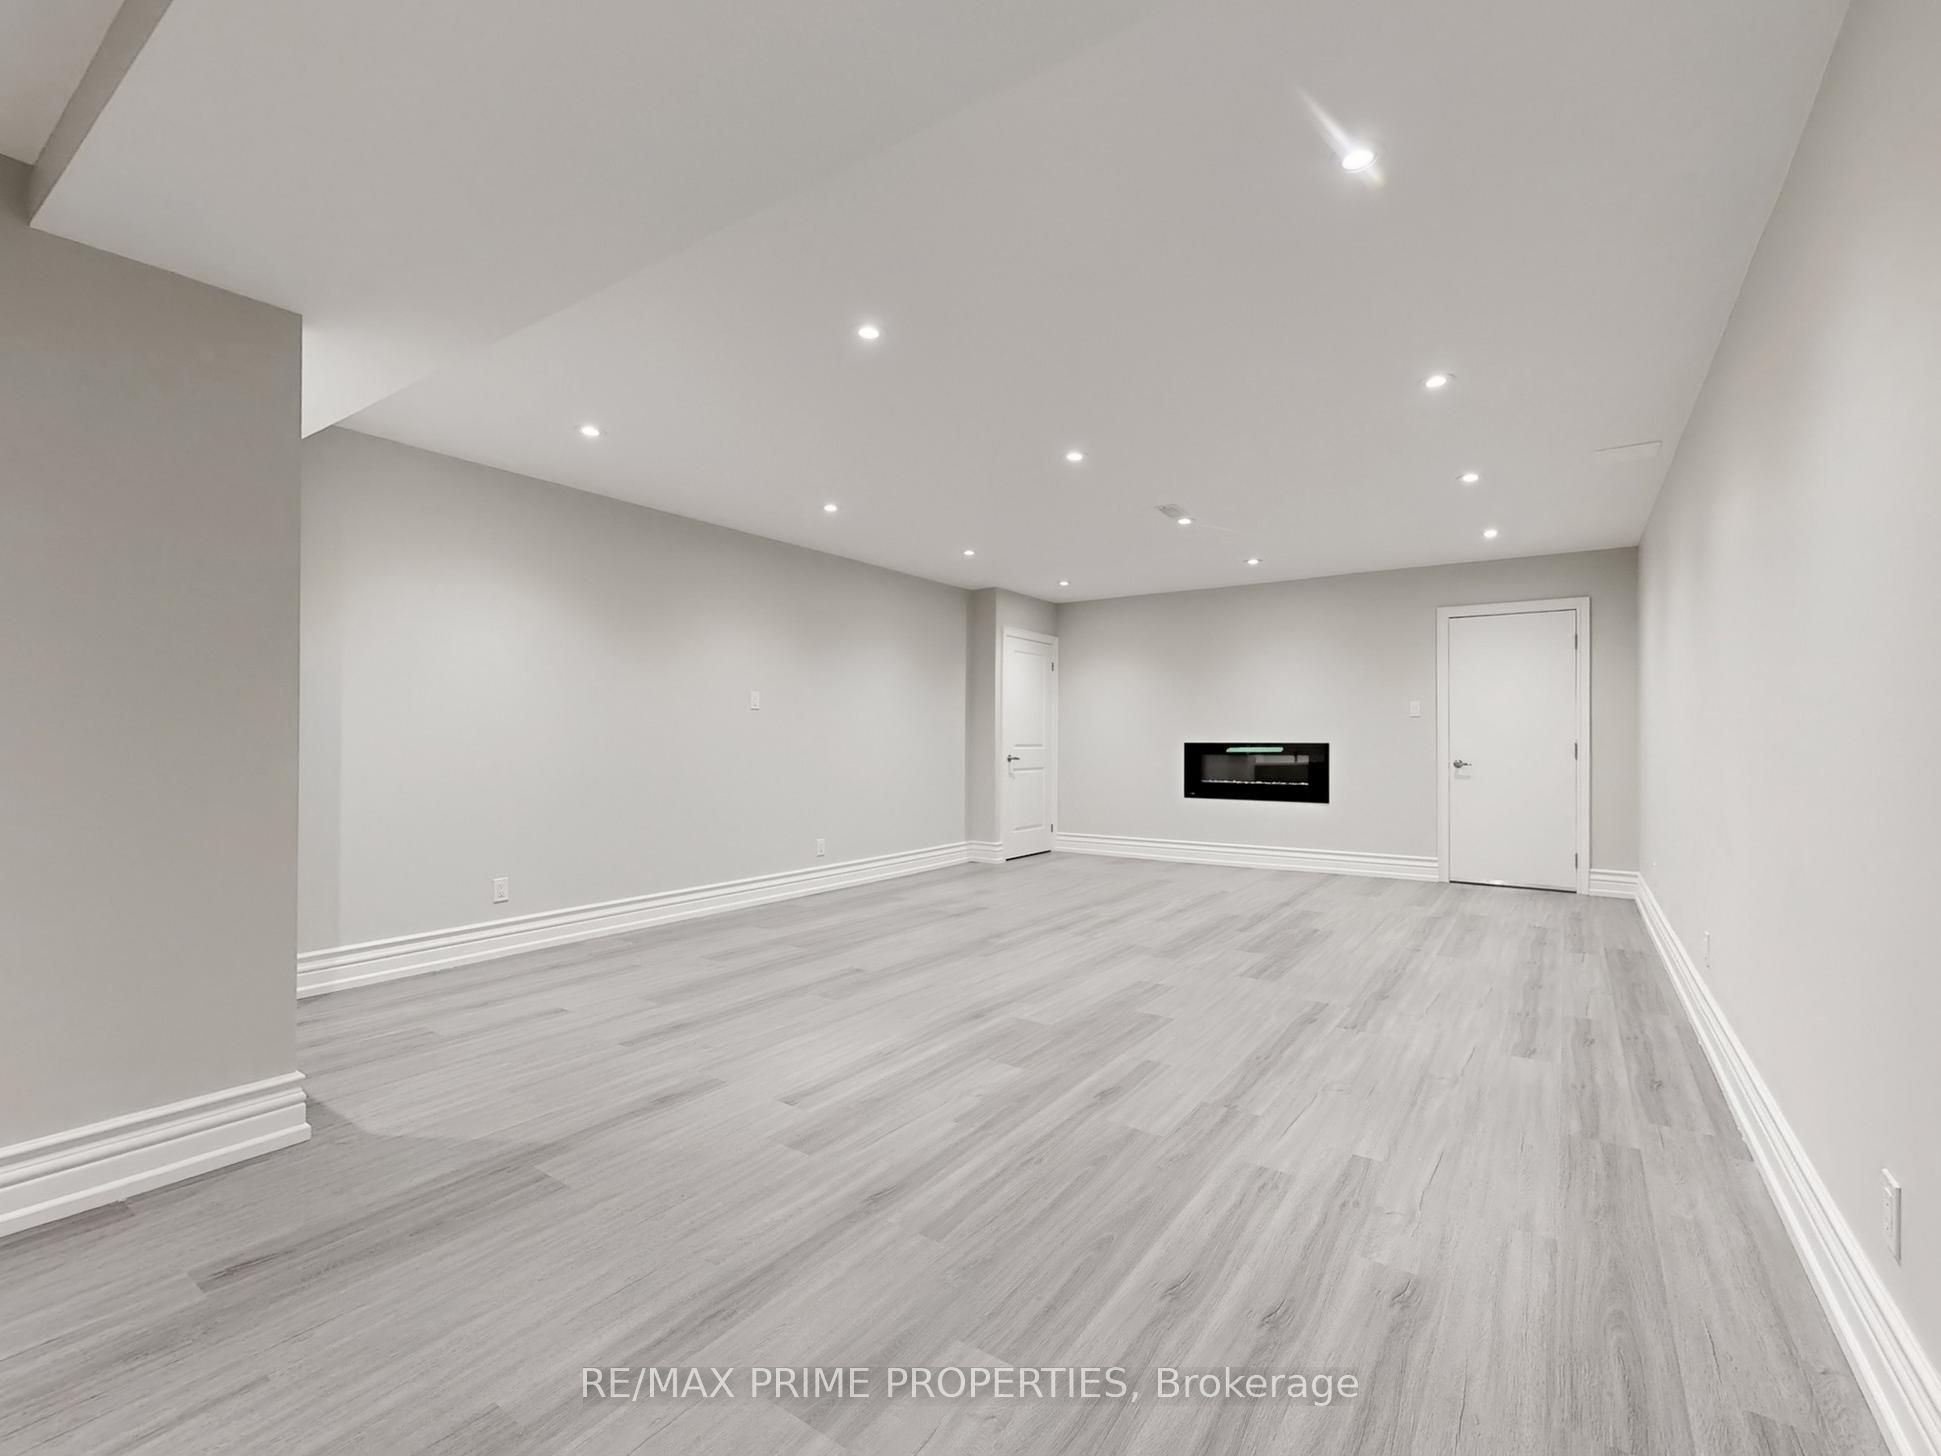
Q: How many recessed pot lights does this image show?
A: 12